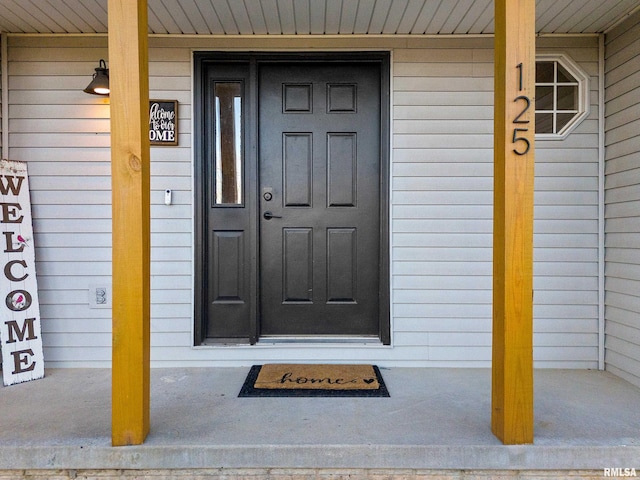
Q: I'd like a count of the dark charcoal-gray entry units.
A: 1